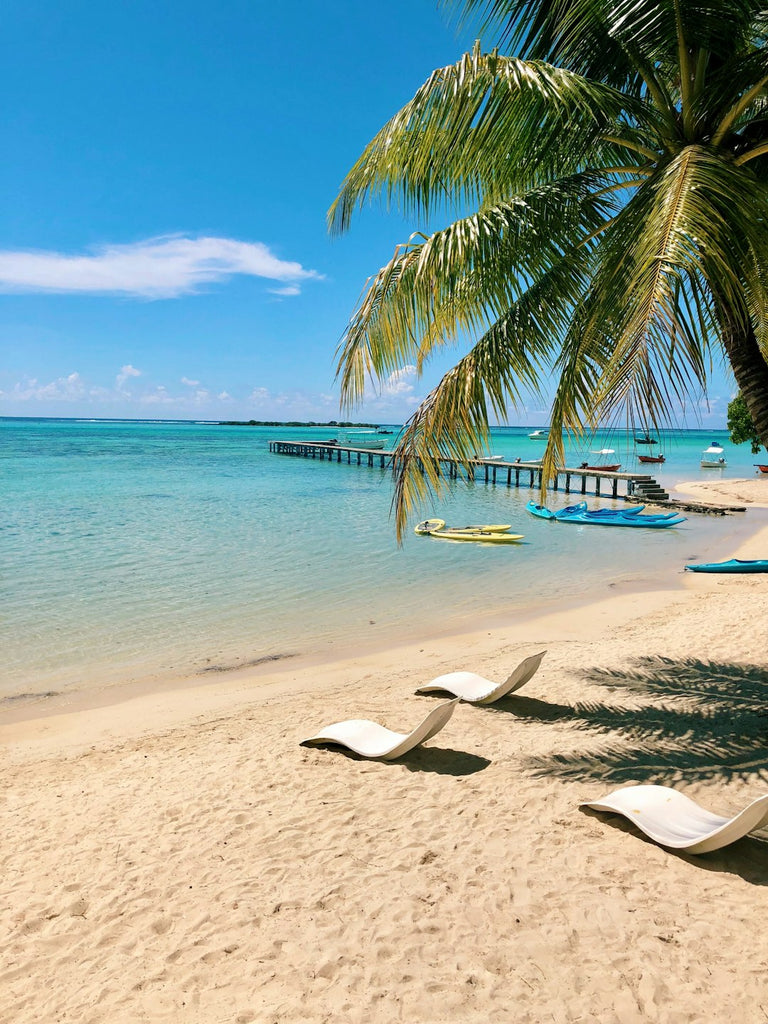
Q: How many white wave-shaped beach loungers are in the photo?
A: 3